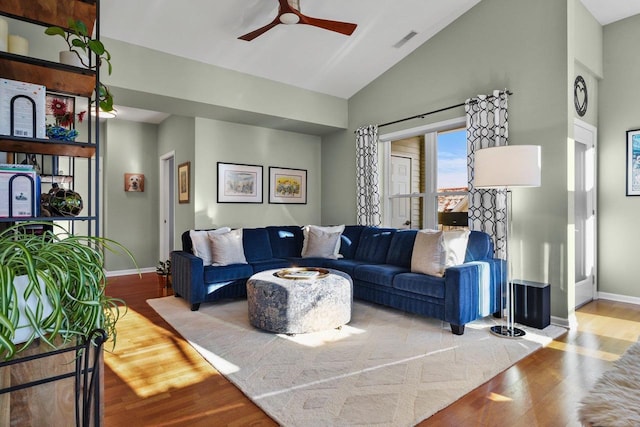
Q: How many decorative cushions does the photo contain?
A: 6